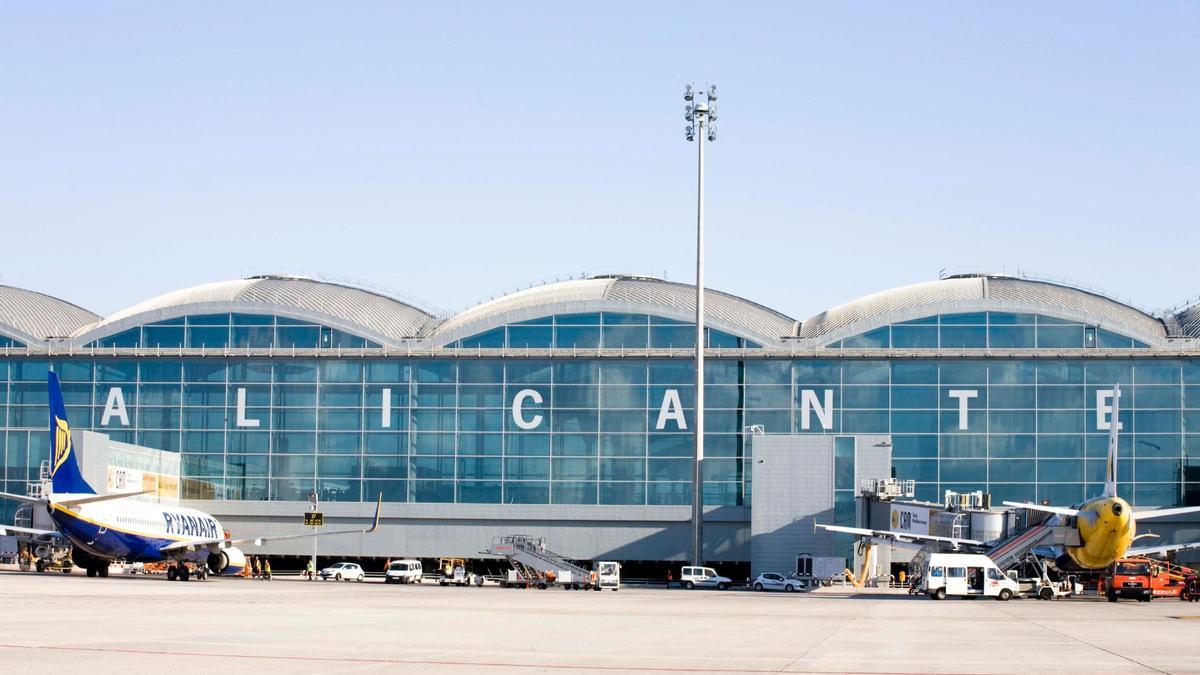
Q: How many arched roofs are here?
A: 5